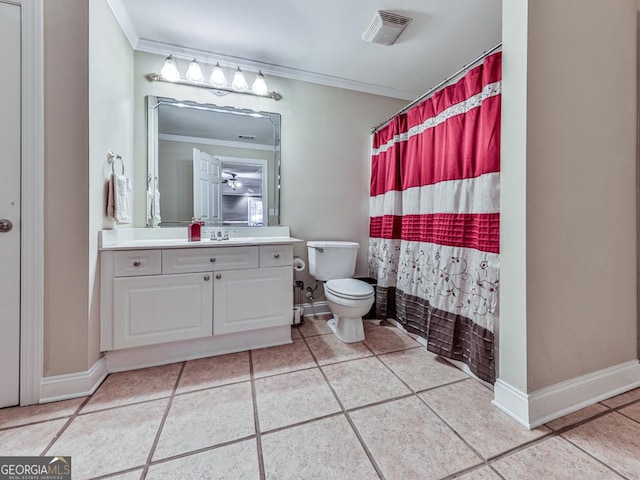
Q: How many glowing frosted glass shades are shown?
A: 5